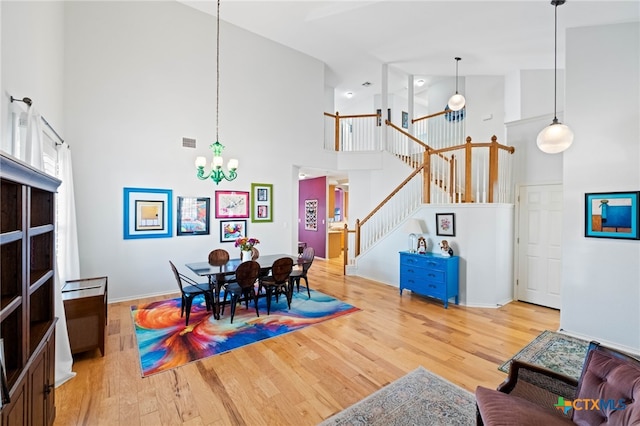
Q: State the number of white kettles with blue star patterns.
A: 0